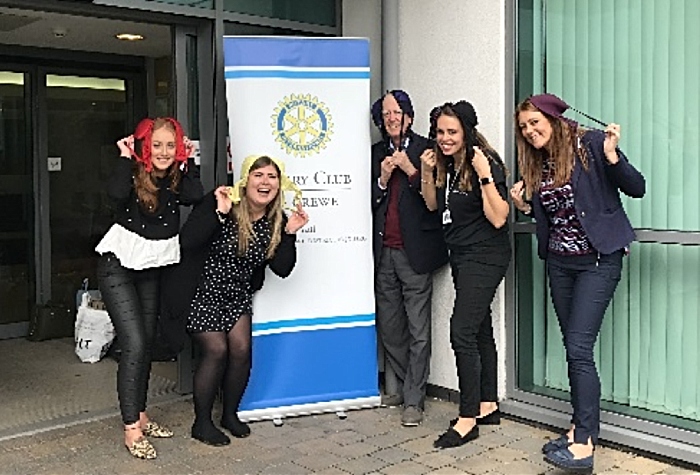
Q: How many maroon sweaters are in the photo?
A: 1